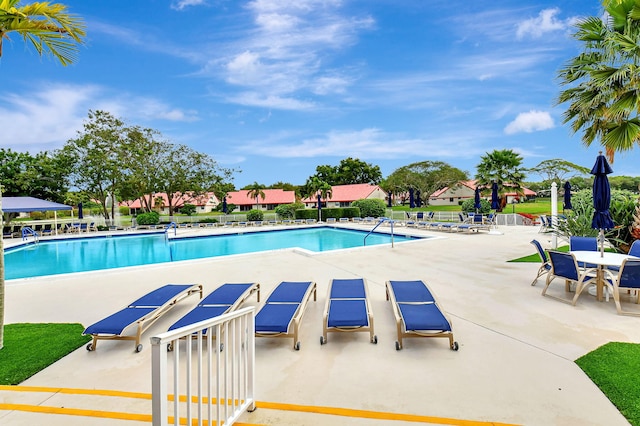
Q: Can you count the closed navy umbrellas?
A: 10